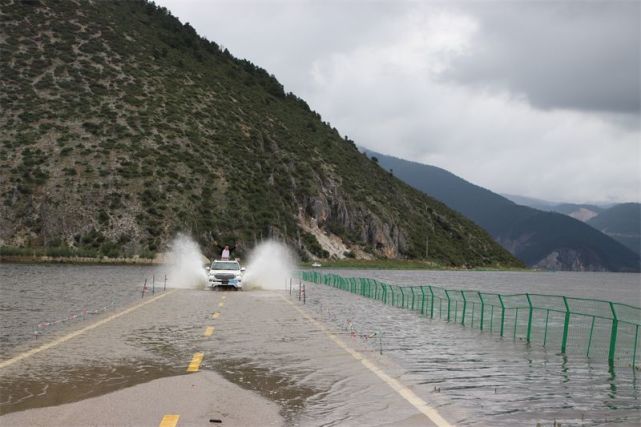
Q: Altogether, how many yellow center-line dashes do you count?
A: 6